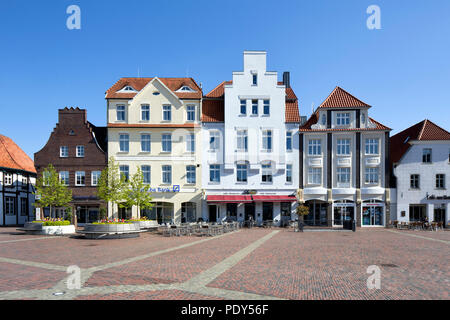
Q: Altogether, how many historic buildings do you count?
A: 6